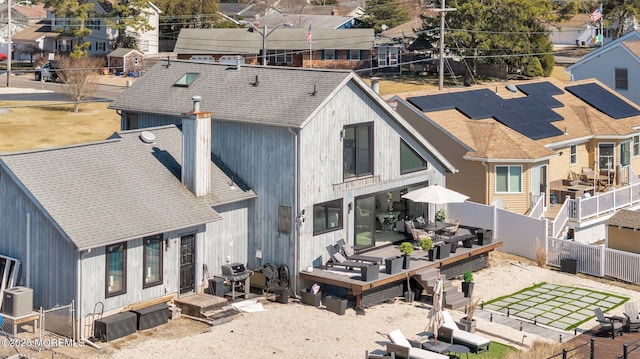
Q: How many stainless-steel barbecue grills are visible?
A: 1